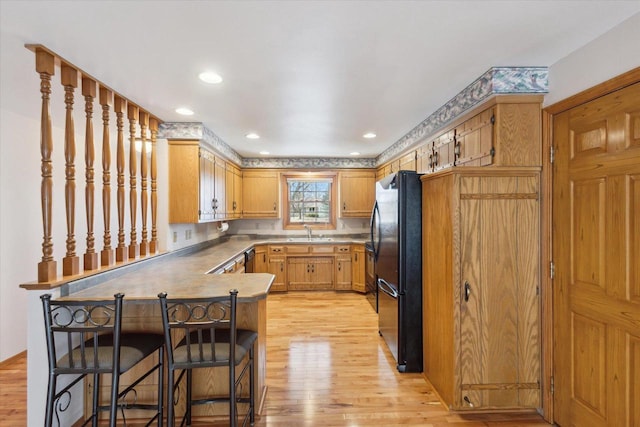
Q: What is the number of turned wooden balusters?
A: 8